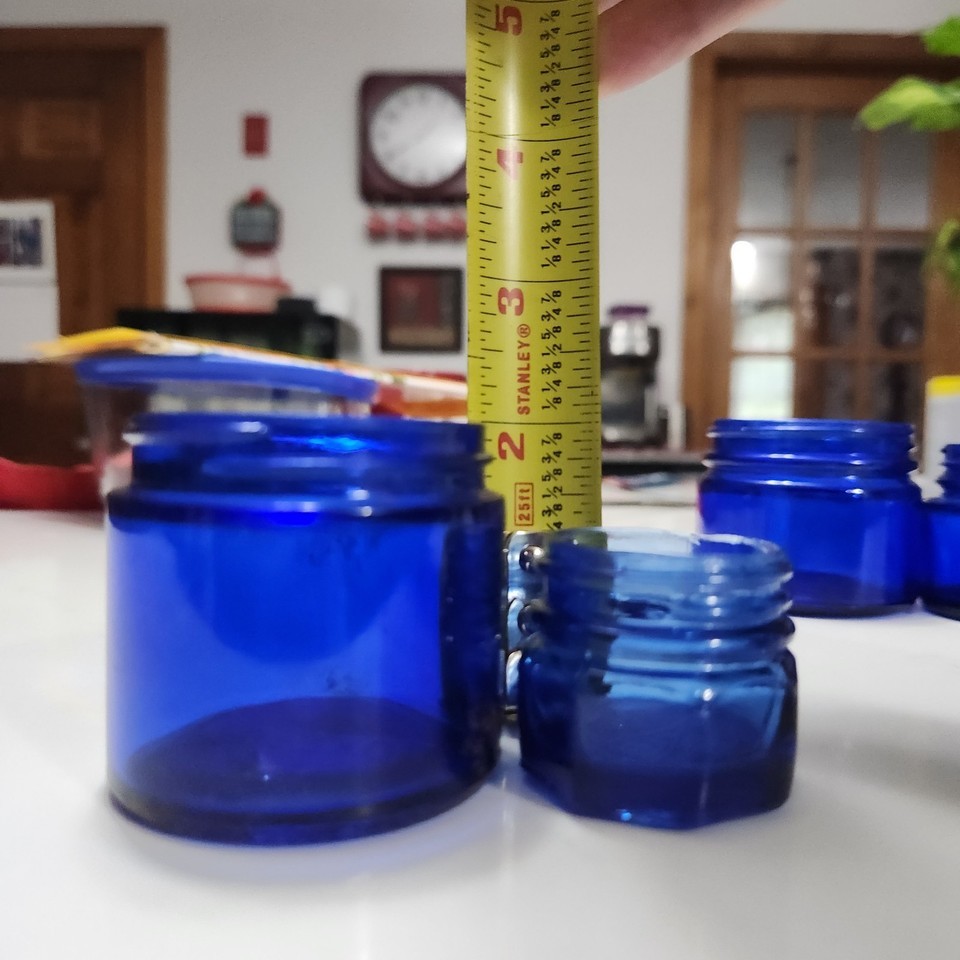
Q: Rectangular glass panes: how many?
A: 9